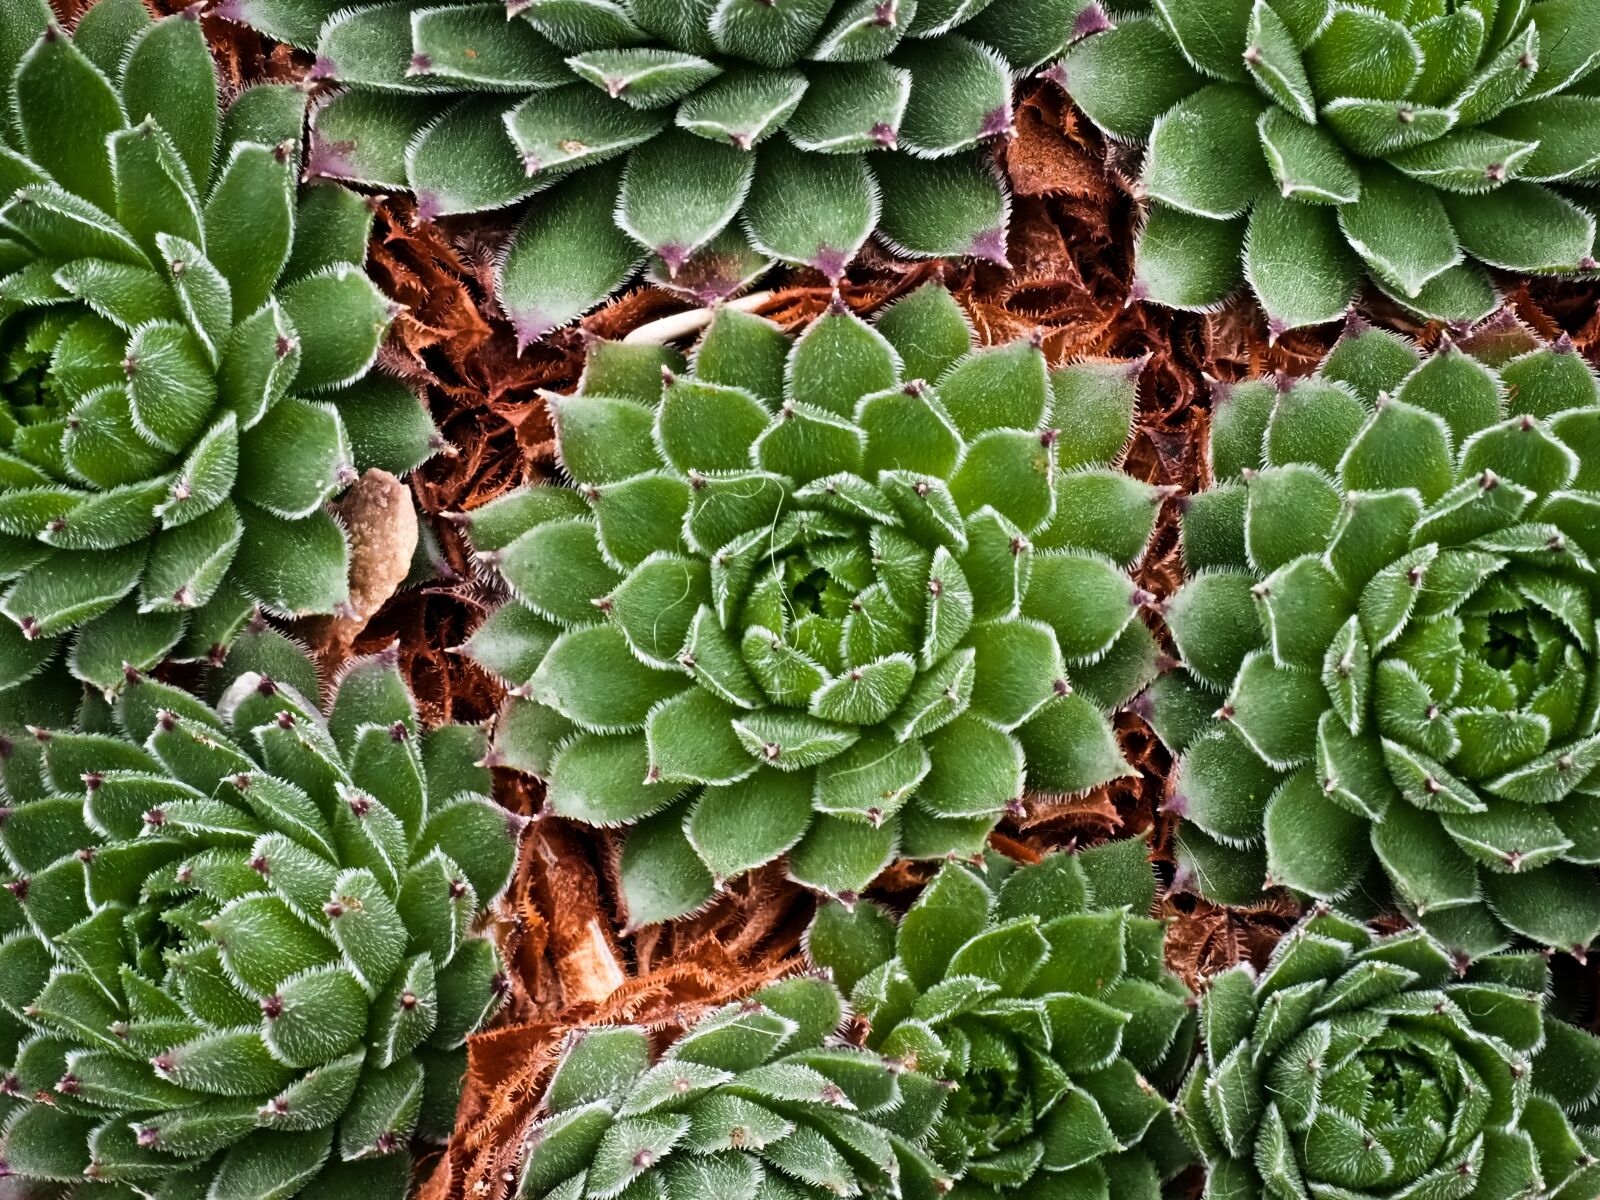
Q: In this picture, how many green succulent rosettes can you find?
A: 9